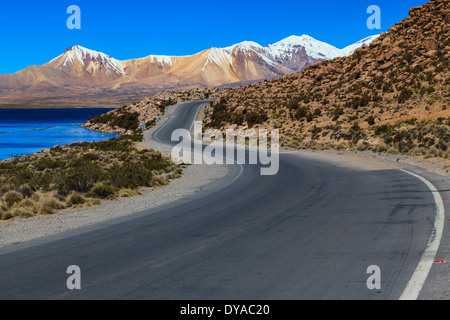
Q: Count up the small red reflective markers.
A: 5